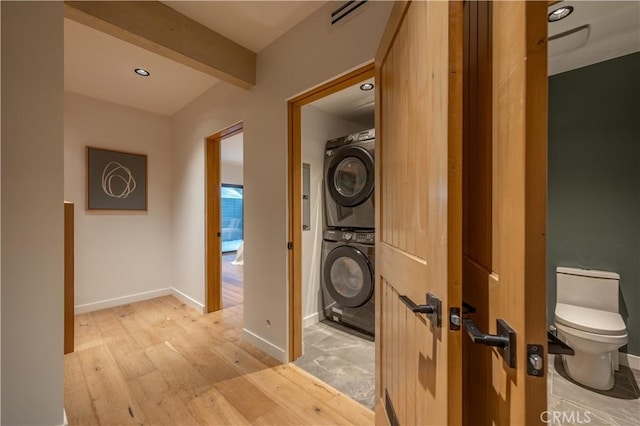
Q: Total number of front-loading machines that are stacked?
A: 2